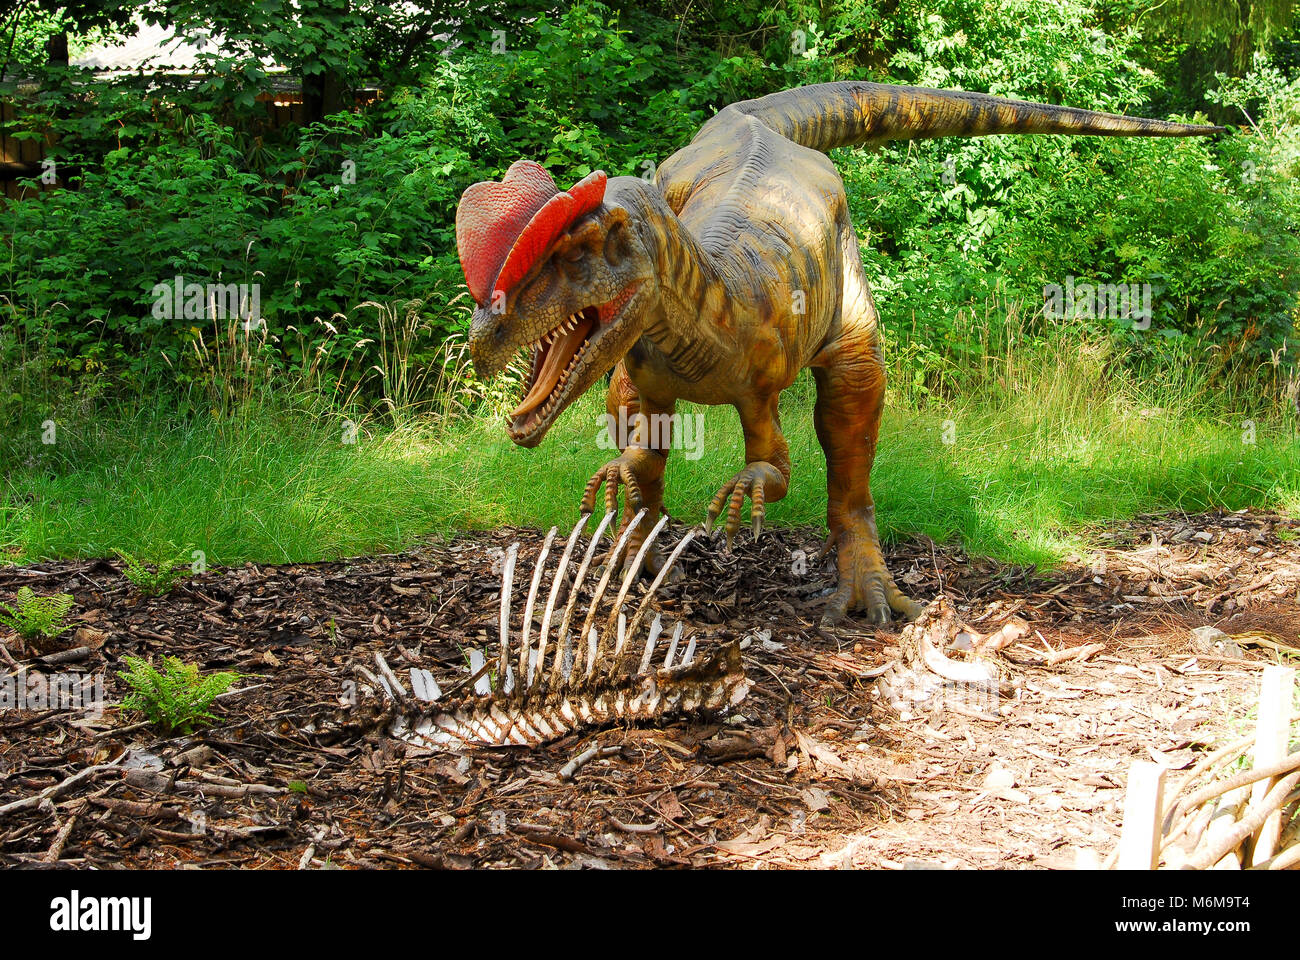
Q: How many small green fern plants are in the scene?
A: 3